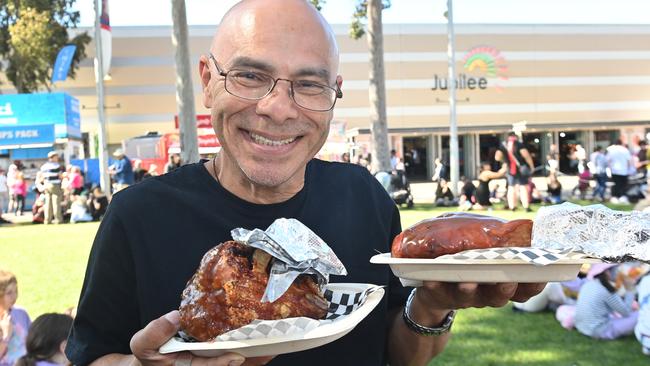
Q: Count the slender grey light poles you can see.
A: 2